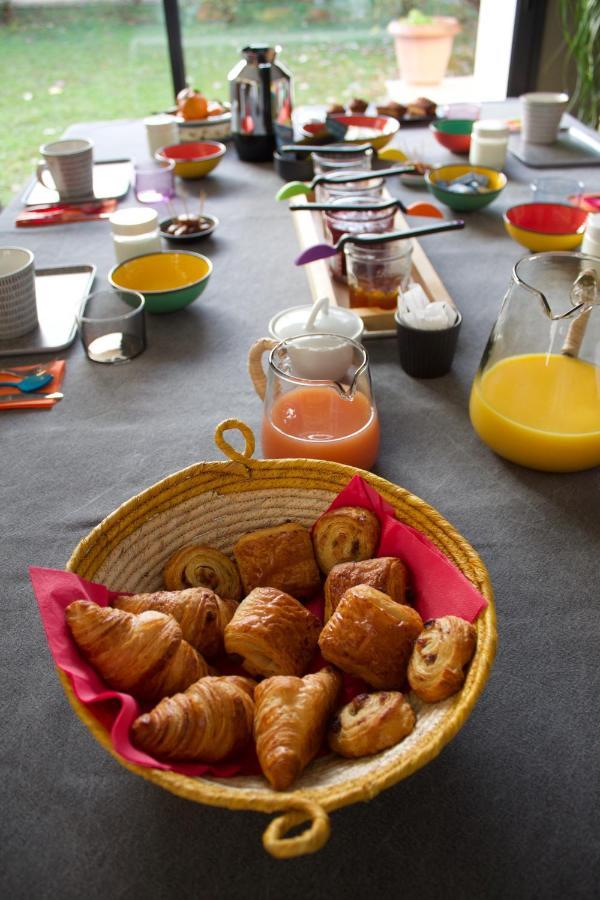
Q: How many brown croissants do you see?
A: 4